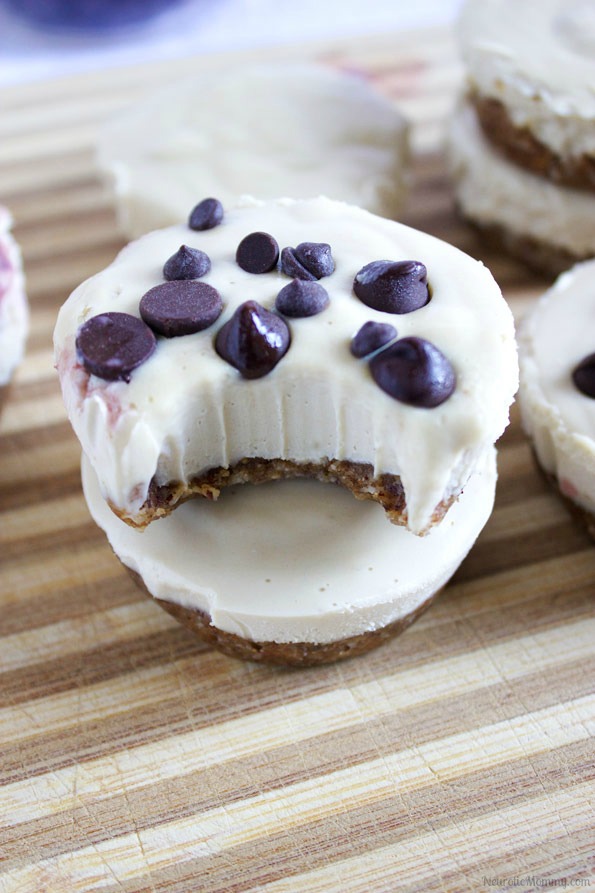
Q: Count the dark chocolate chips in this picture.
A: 13